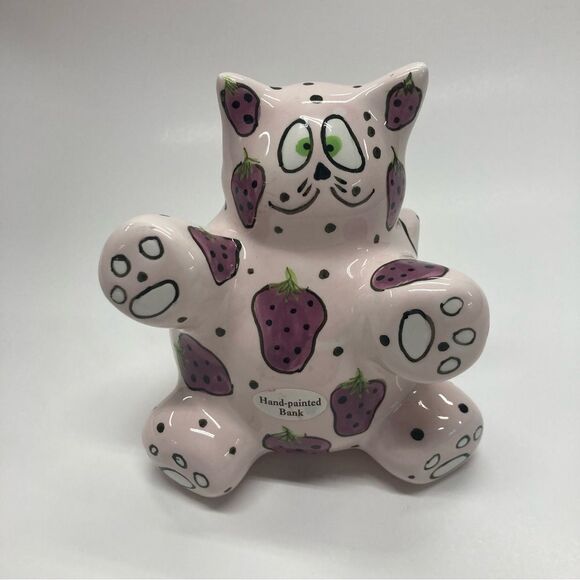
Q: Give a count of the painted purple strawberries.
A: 10